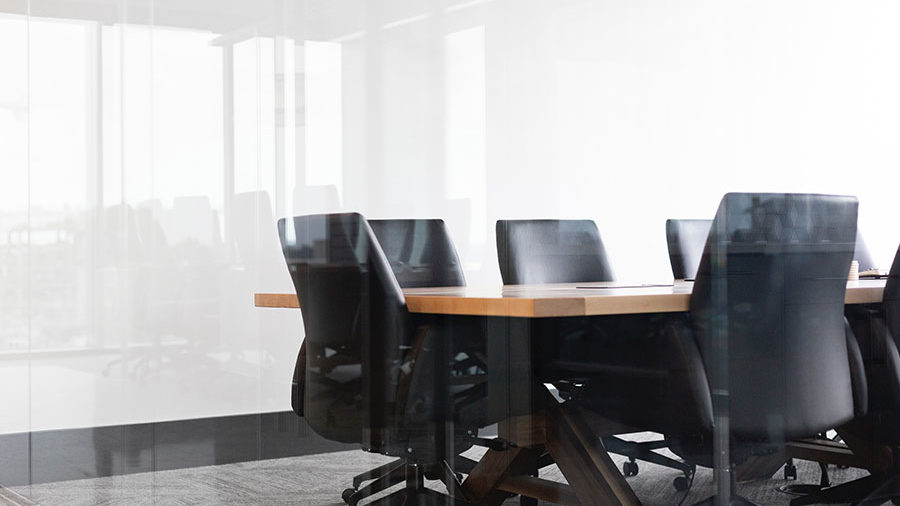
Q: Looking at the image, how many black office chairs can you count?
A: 7